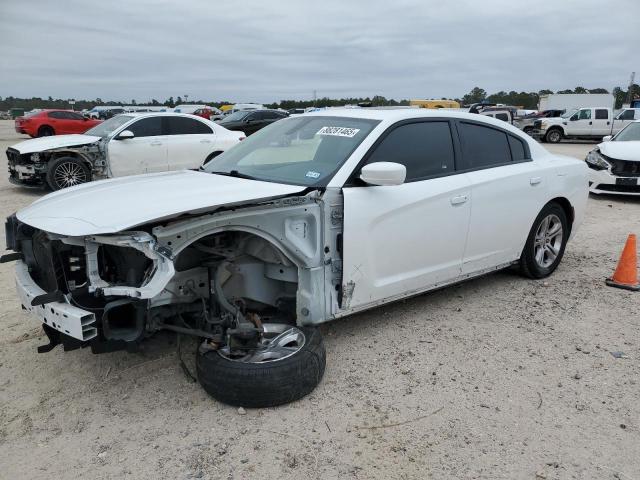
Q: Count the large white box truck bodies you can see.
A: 1